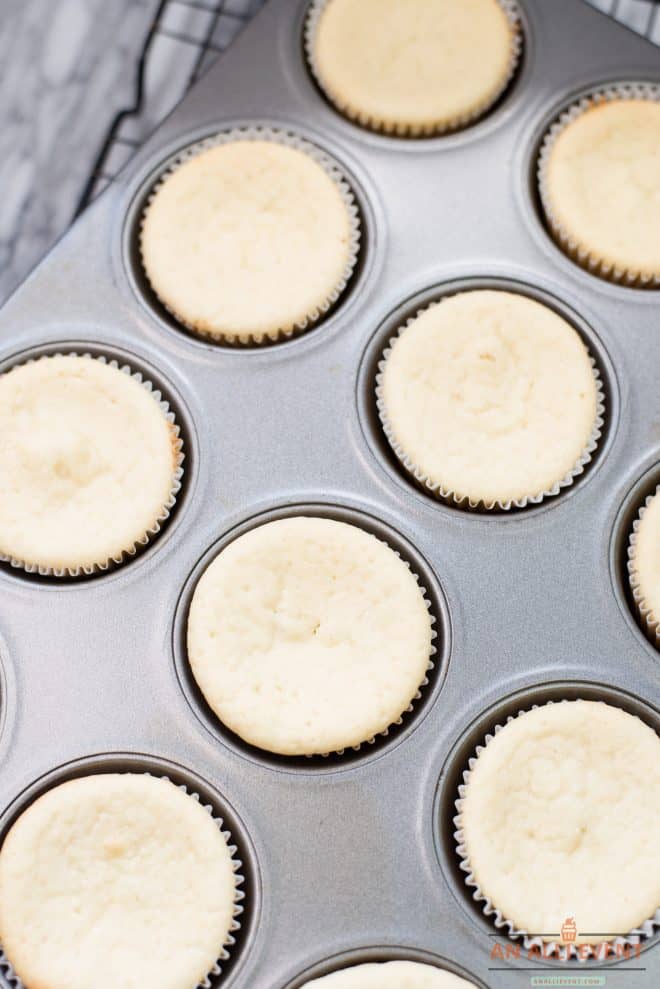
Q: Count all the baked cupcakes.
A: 10